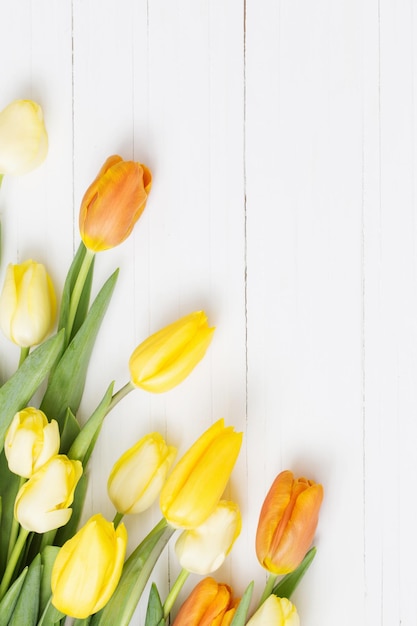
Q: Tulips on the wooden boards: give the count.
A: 13